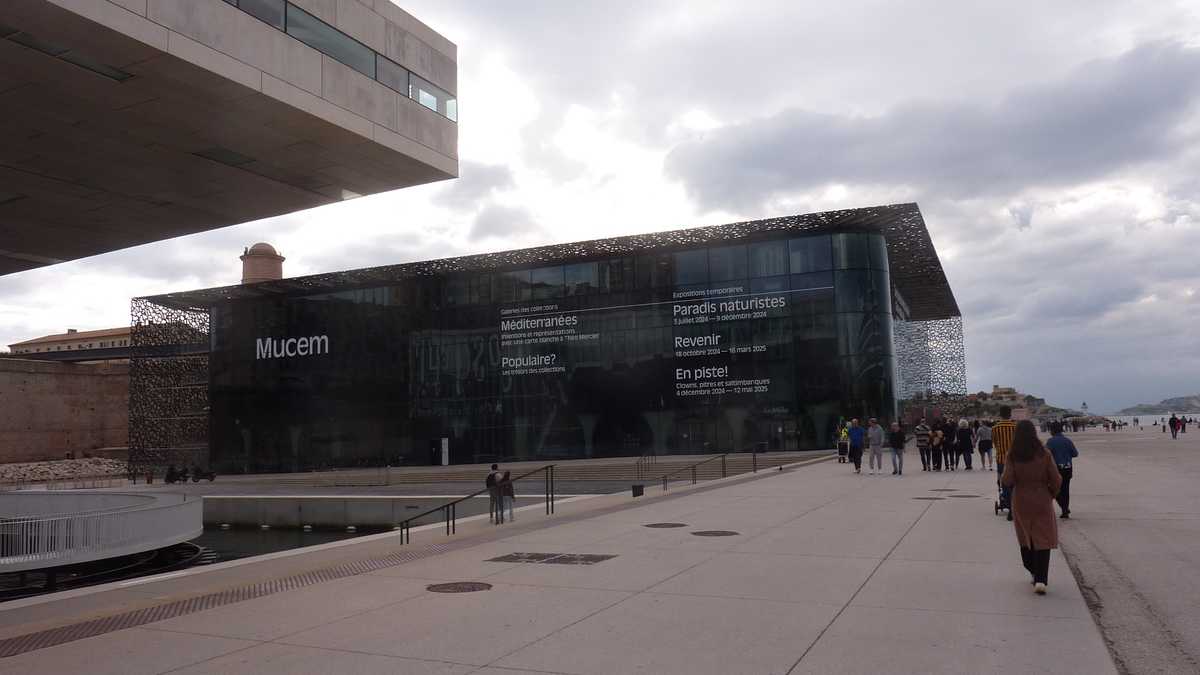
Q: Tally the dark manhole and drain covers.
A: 7